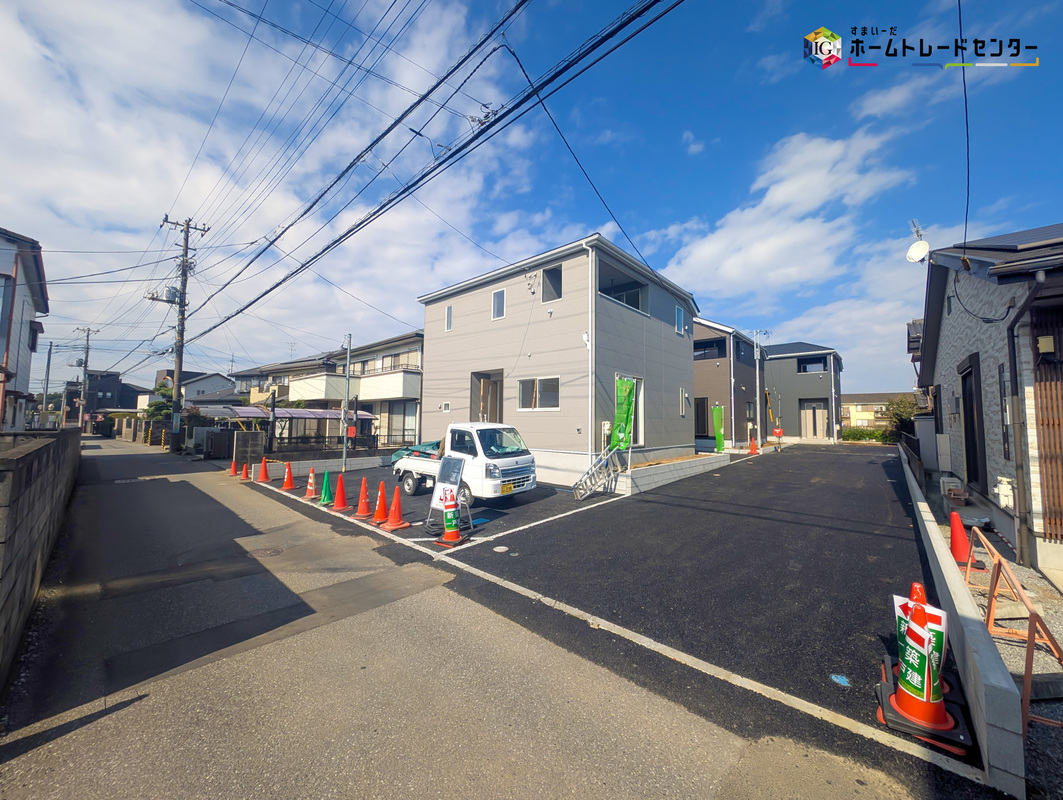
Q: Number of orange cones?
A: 14